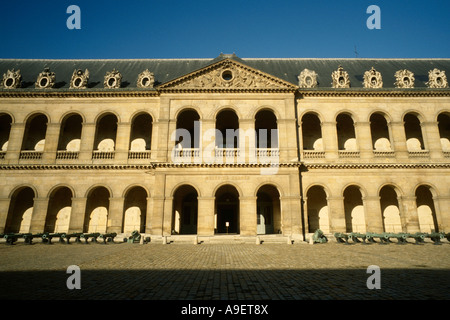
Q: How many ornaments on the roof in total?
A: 10